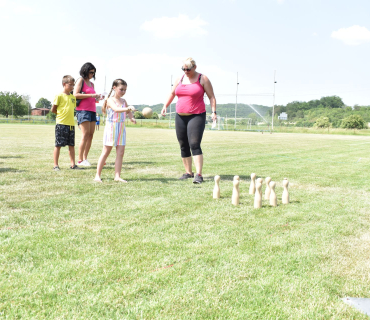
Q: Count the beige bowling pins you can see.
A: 9